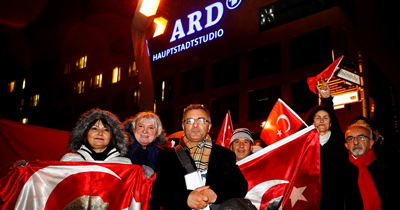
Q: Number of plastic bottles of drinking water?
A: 0